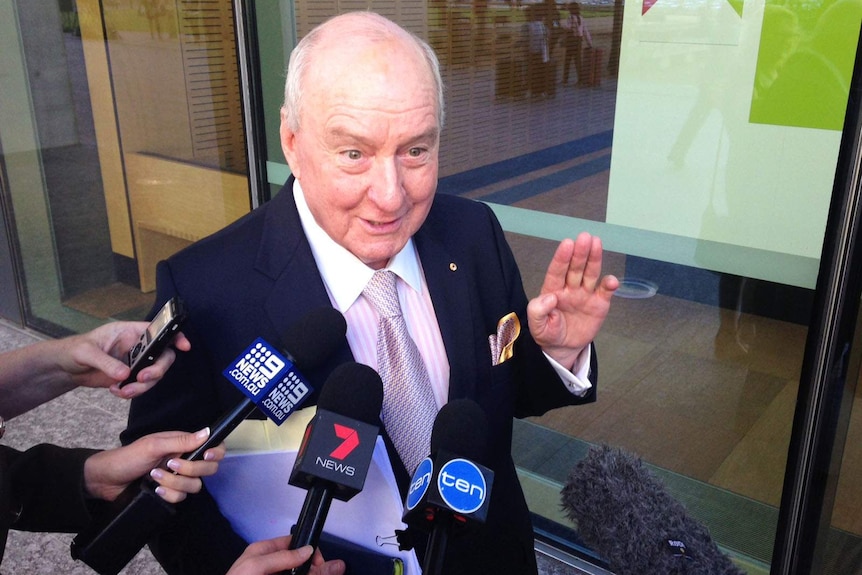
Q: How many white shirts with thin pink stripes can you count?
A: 1